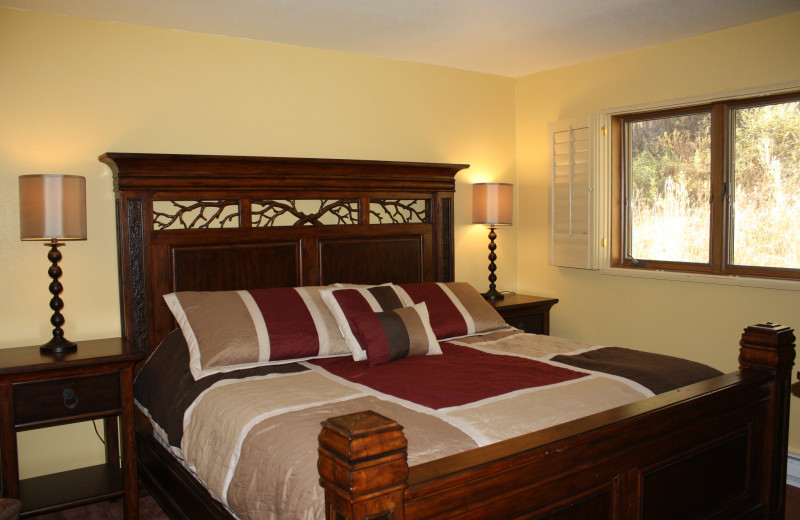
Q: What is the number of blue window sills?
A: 0